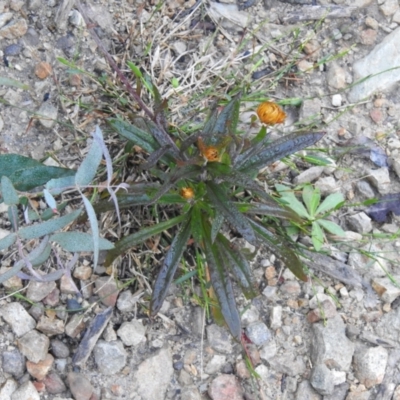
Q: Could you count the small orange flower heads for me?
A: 3